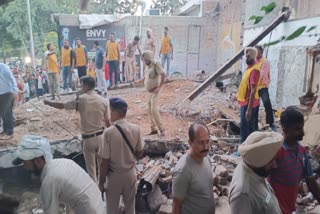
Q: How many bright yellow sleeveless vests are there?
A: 7